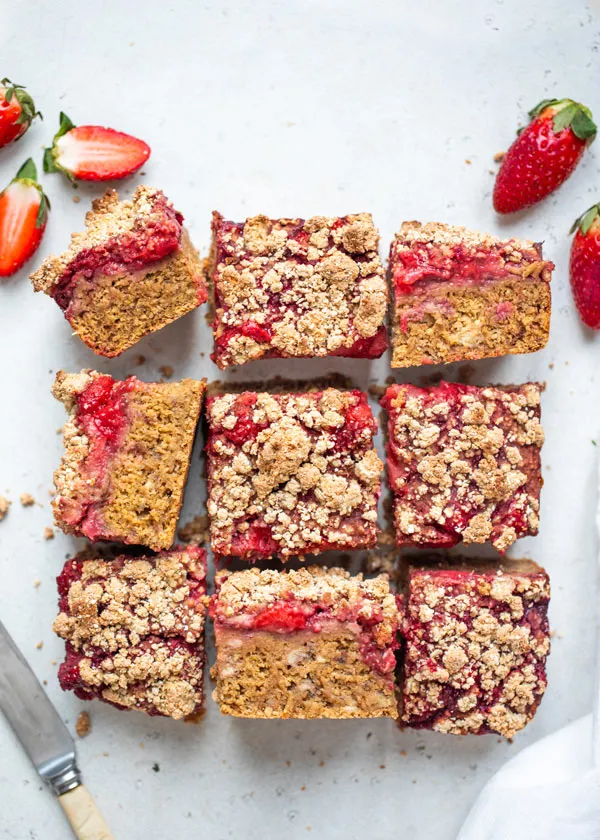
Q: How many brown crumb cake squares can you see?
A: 9